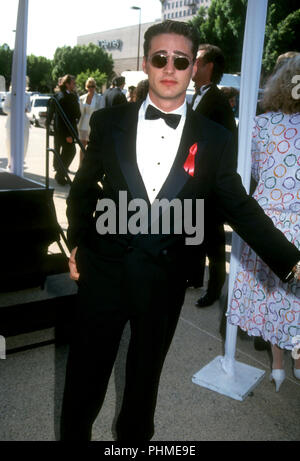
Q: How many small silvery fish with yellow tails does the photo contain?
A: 0